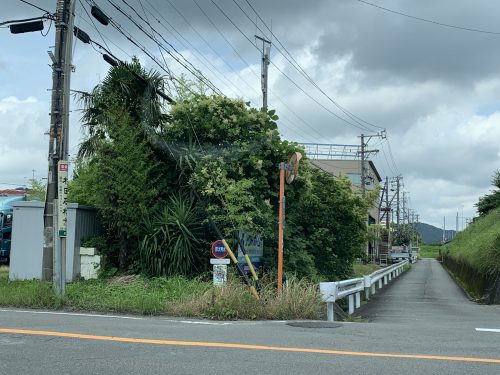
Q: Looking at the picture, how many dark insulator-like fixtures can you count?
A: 4